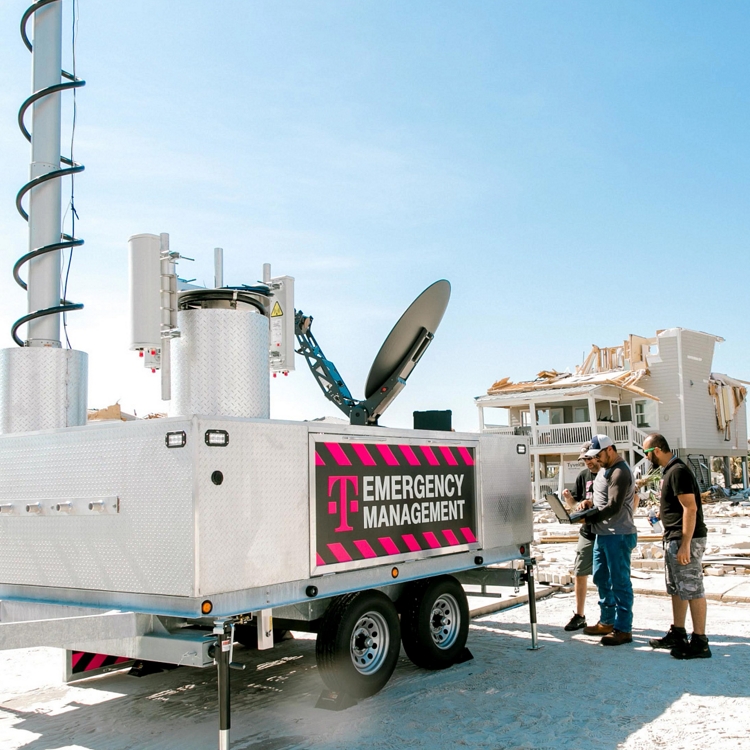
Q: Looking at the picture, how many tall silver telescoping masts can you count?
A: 1